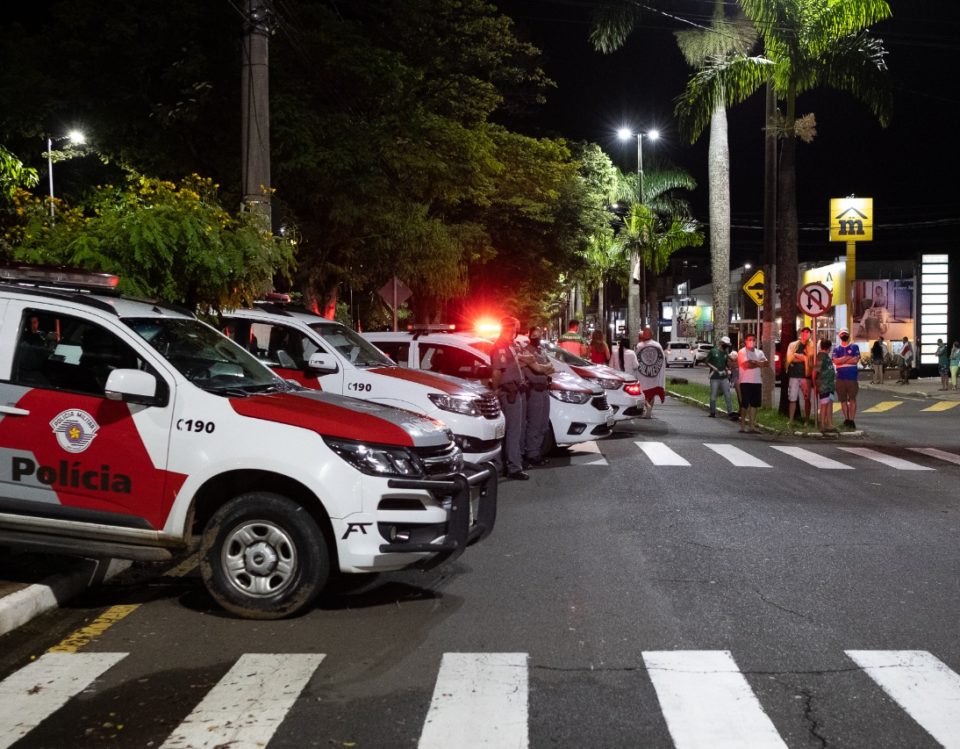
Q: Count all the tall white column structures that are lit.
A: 1